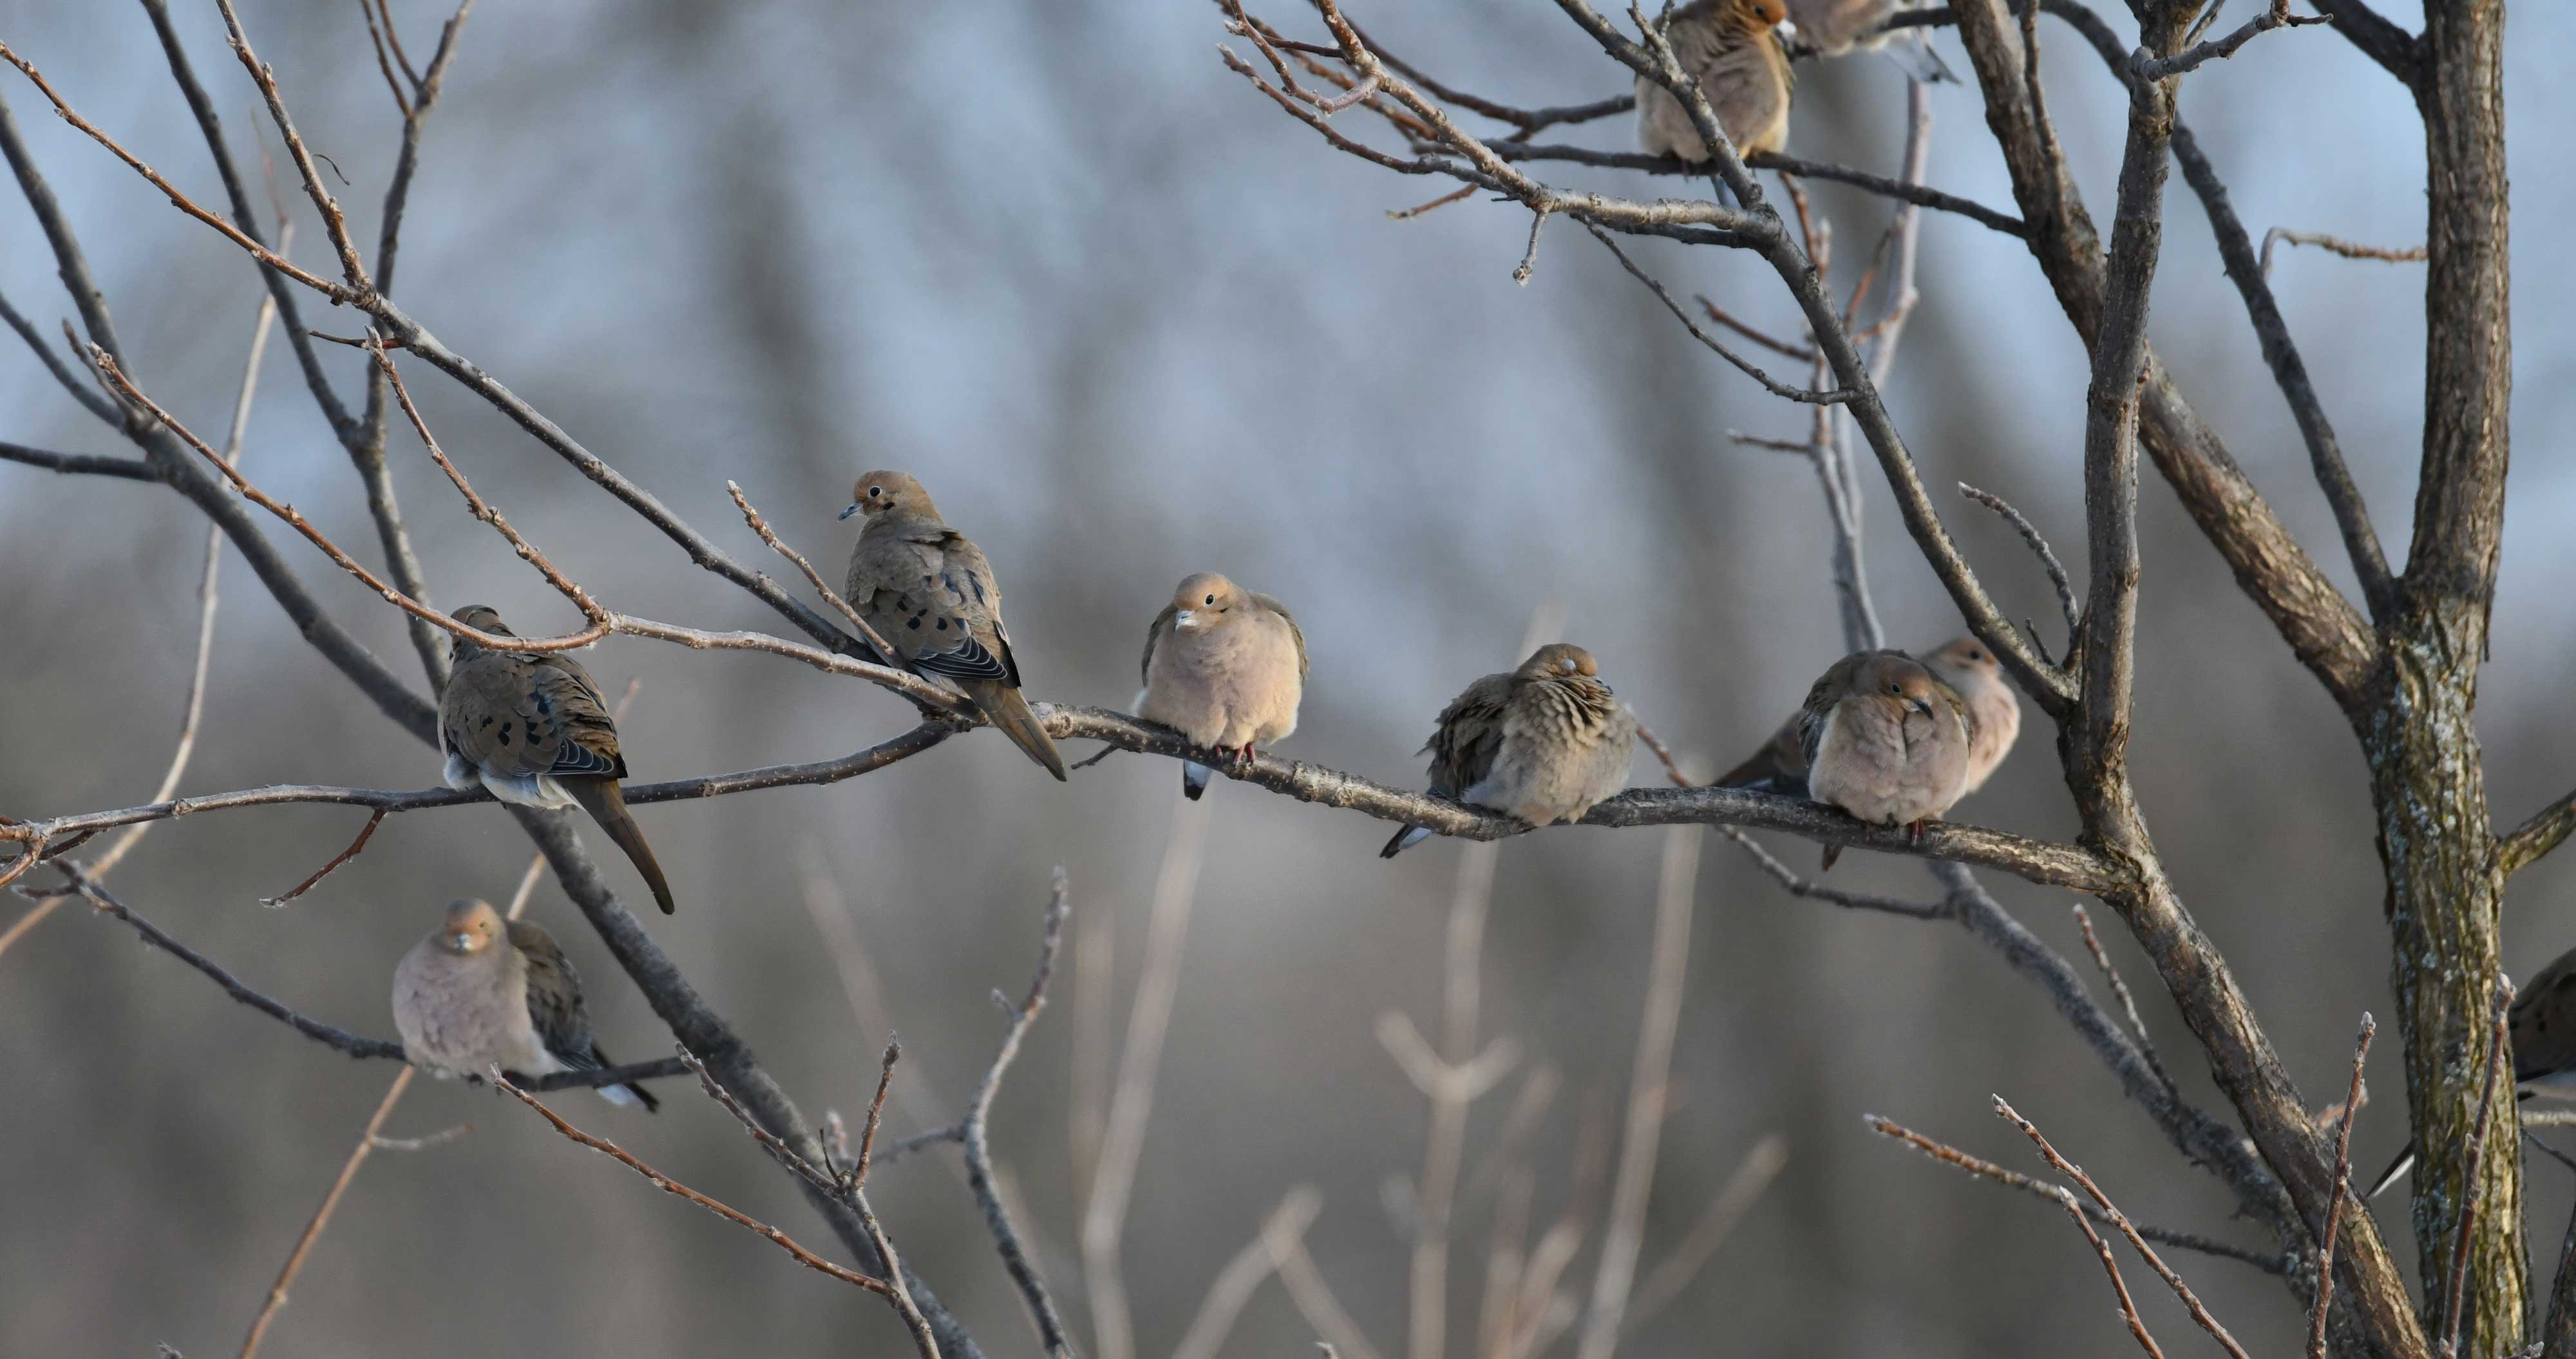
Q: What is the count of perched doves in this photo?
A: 10